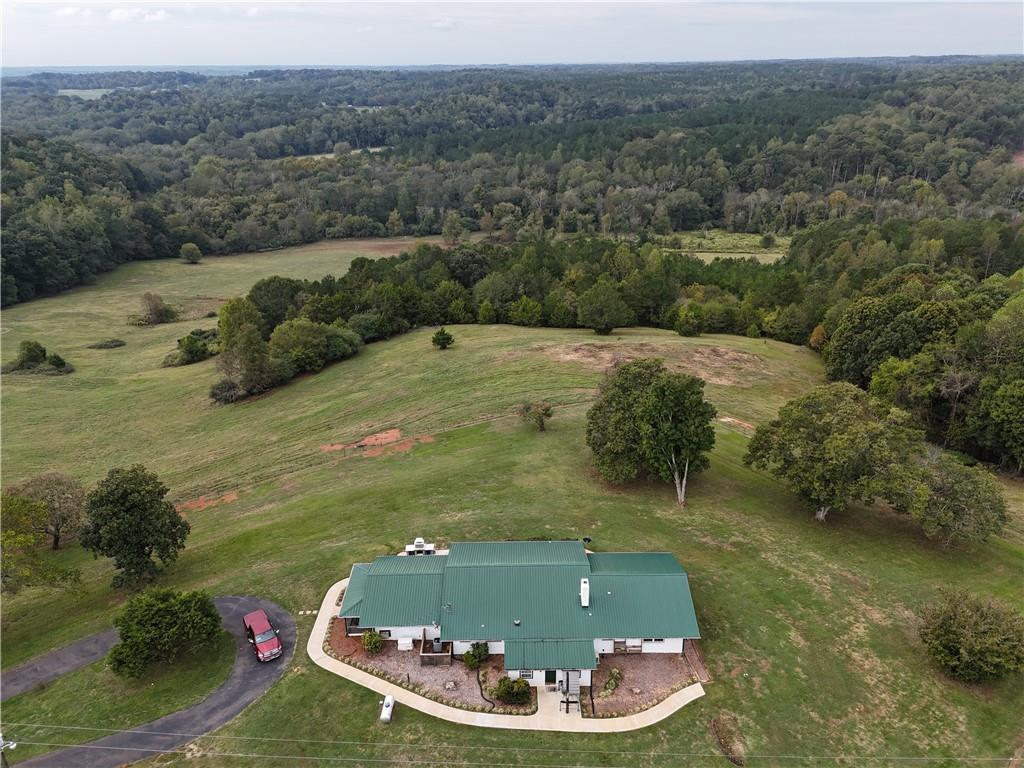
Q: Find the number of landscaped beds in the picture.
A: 2